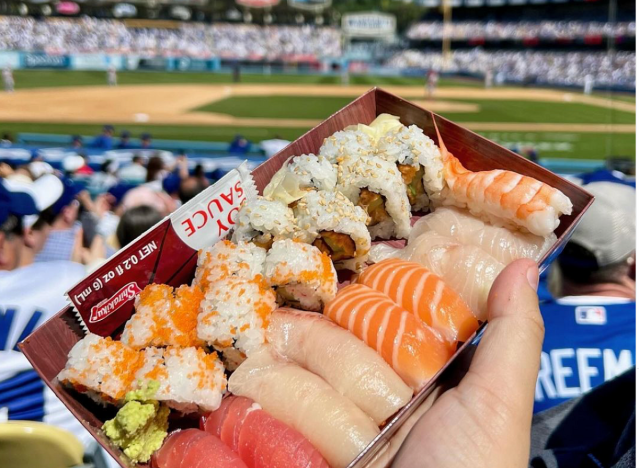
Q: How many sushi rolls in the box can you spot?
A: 12